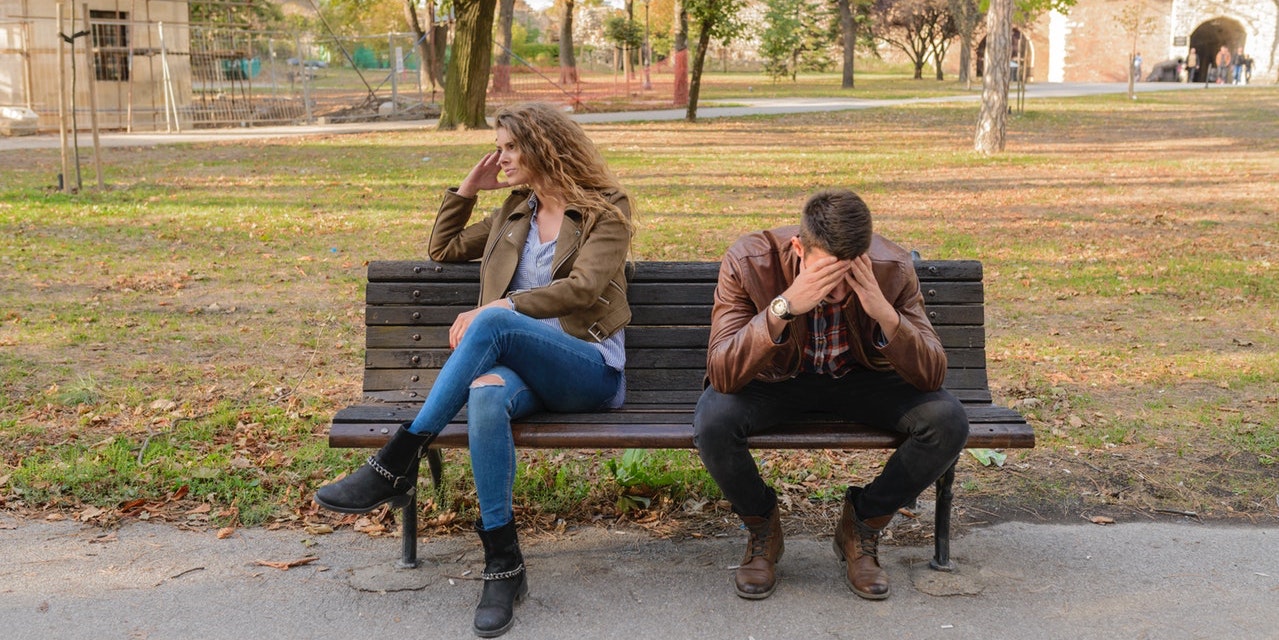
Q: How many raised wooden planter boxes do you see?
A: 0